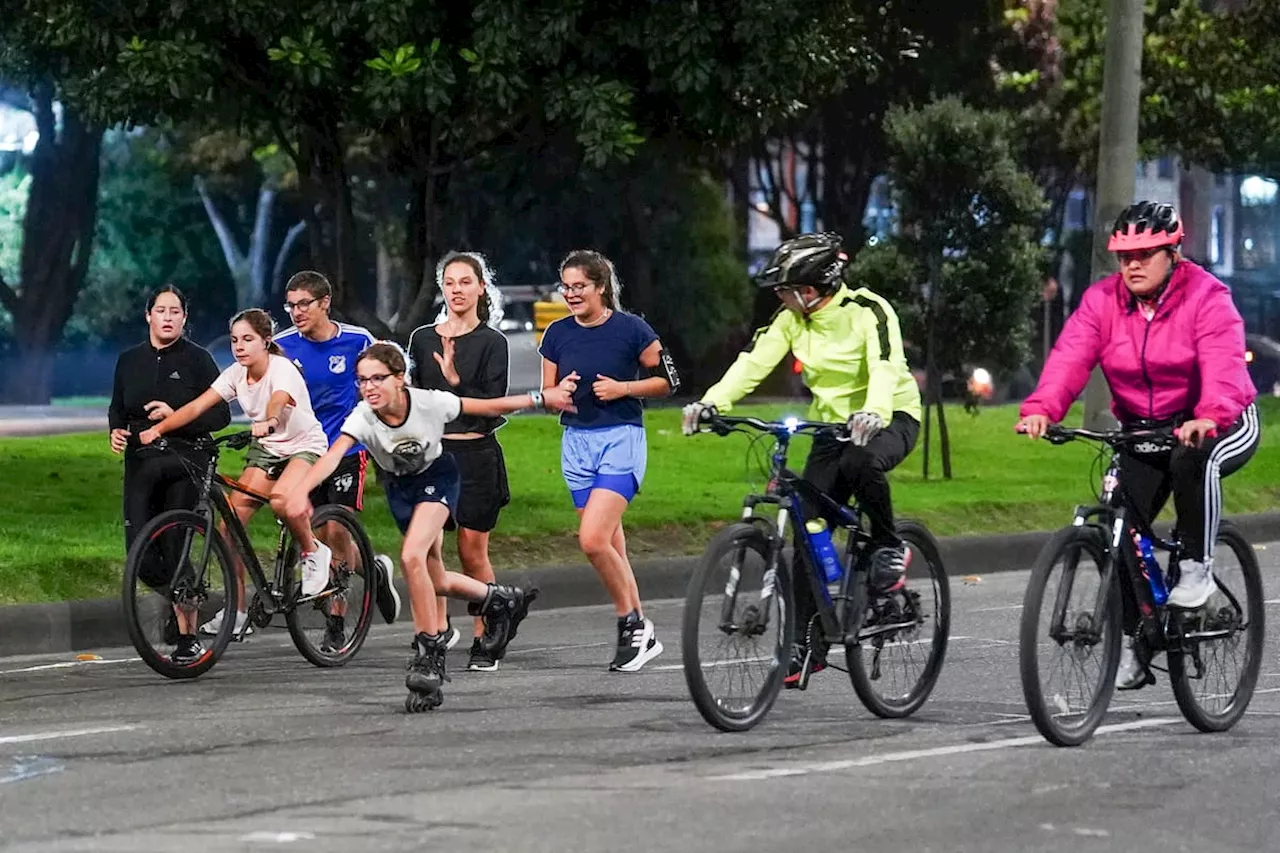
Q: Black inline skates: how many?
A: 2